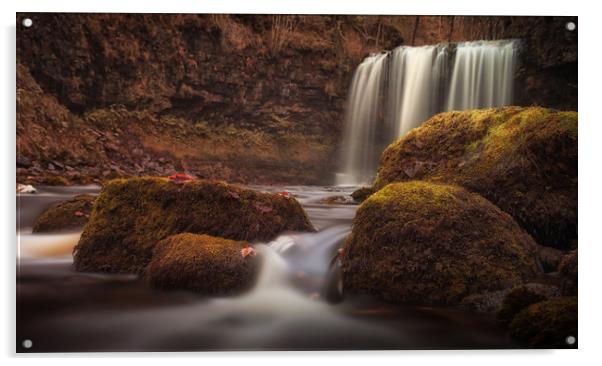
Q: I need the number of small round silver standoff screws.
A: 4